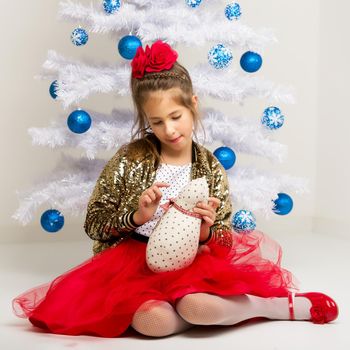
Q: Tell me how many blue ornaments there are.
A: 14